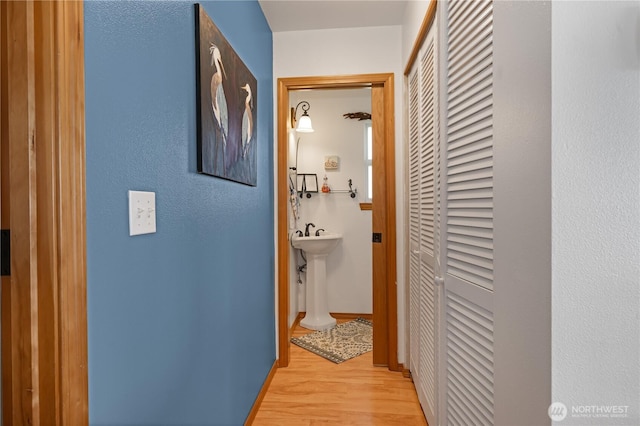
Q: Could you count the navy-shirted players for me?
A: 0